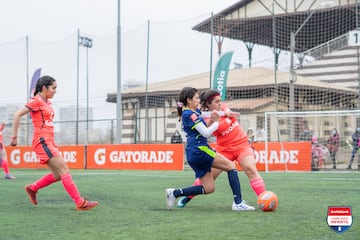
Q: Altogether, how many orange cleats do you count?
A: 2